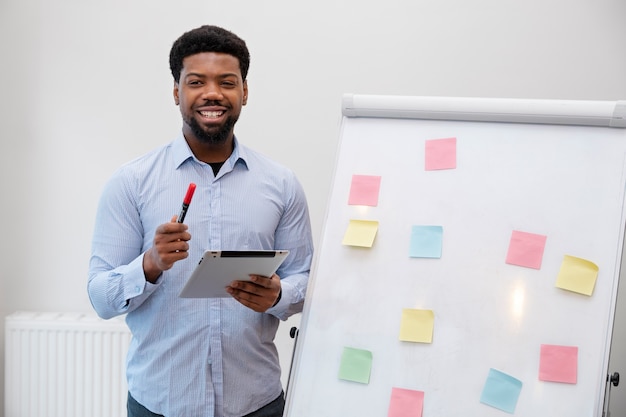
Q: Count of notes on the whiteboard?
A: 11